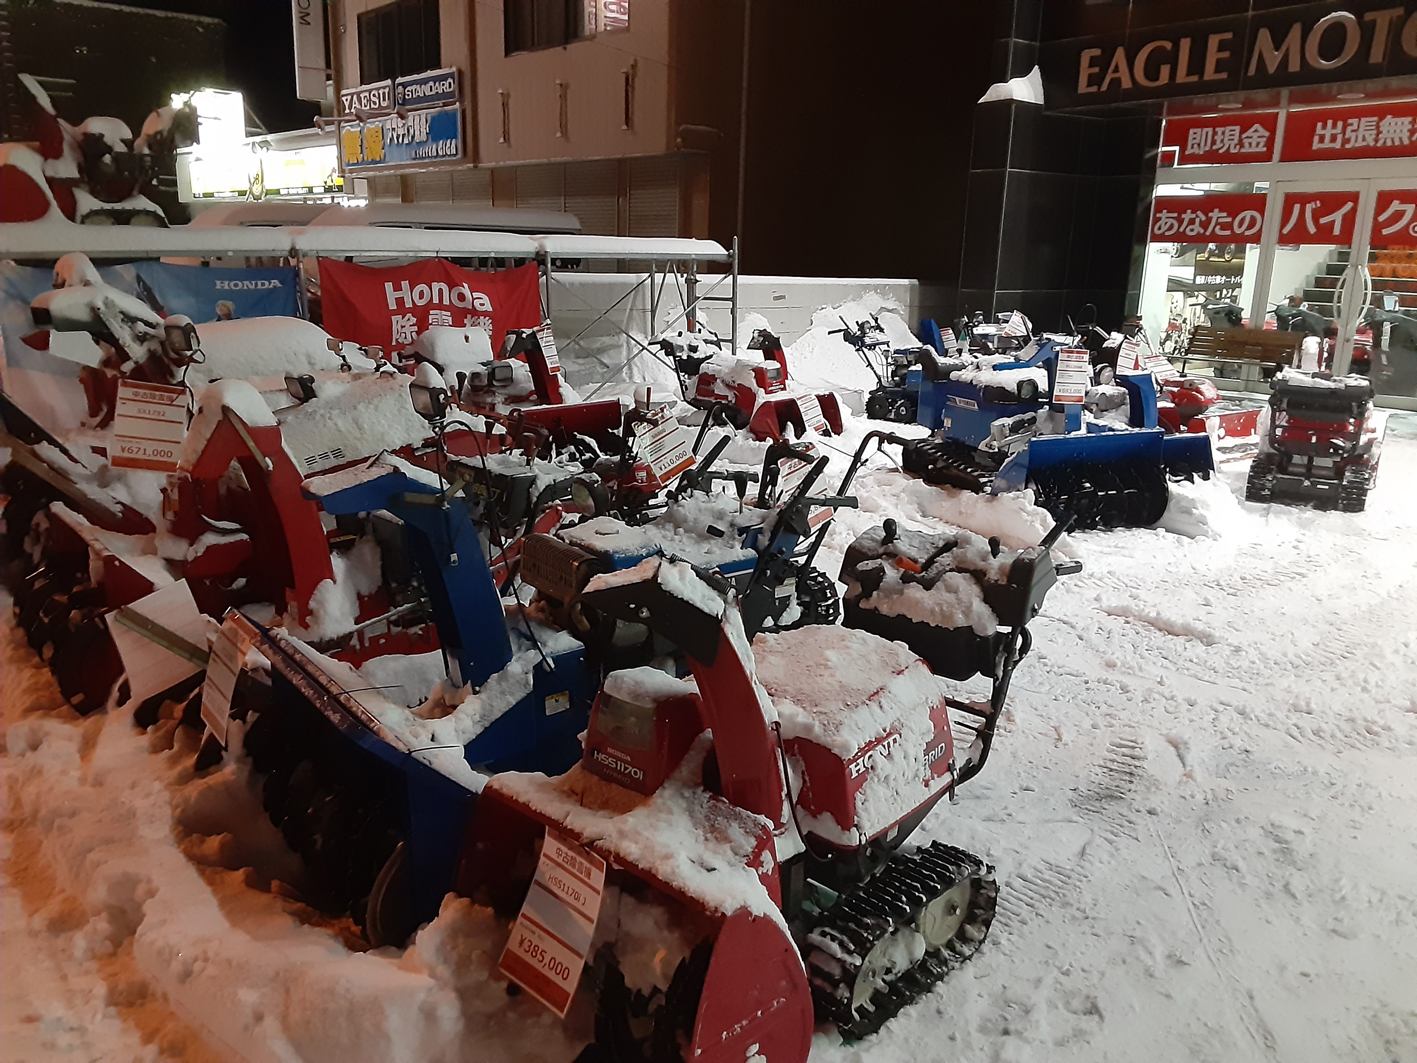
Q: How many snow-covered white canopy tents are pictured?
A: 0